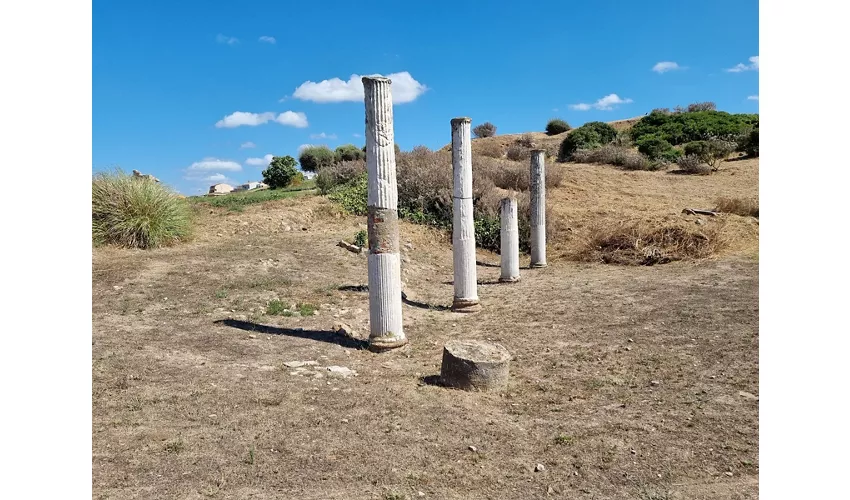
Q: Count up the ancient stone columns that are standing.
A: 4